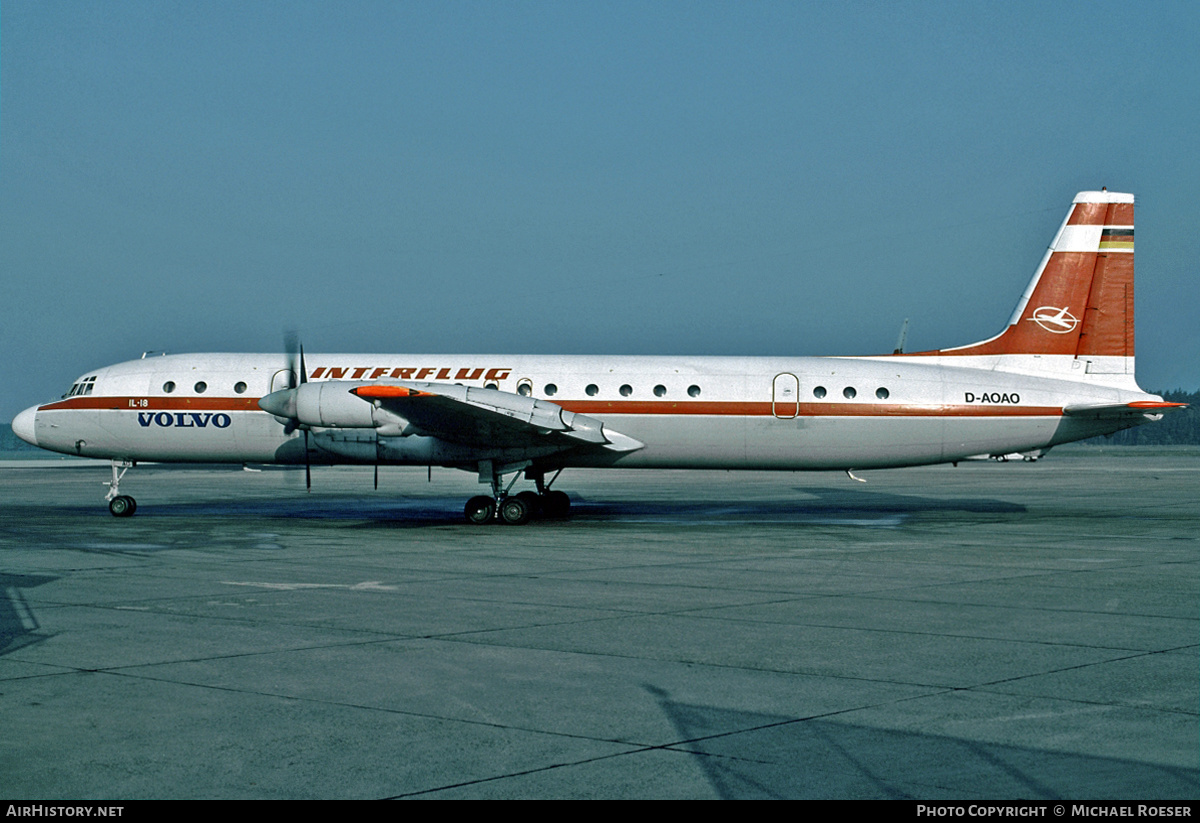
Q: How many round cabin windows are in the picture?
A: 14